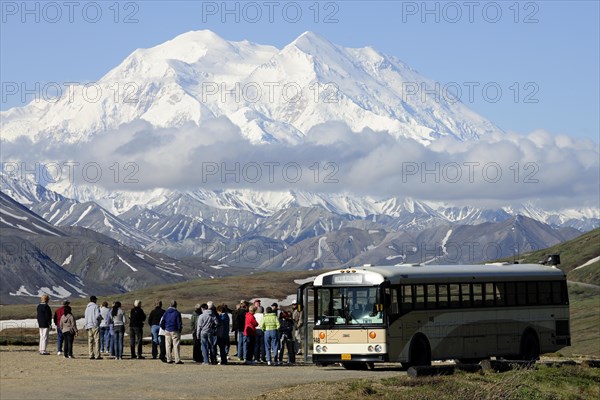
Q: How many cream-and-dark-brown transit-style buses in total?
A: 1